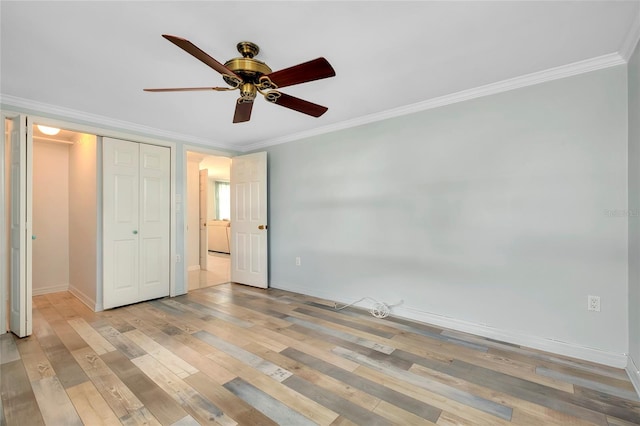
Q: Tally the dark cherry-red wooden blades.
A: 5